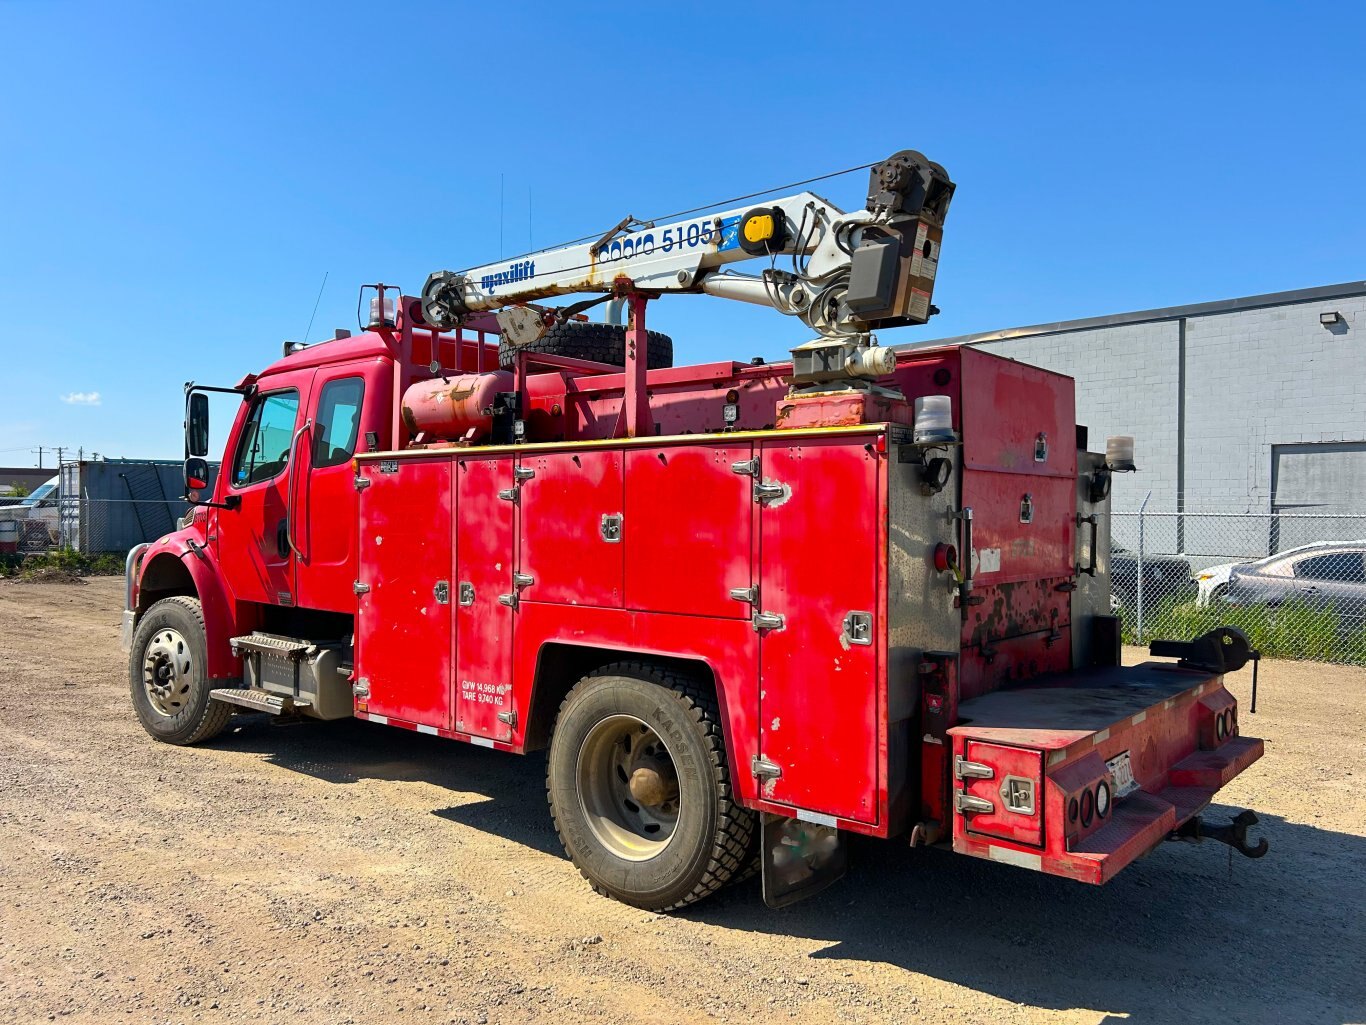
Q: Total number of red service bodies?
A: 1